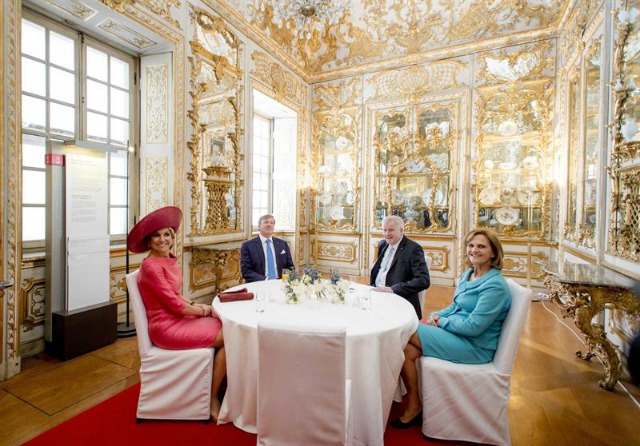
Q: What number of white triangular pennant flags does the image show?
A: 0